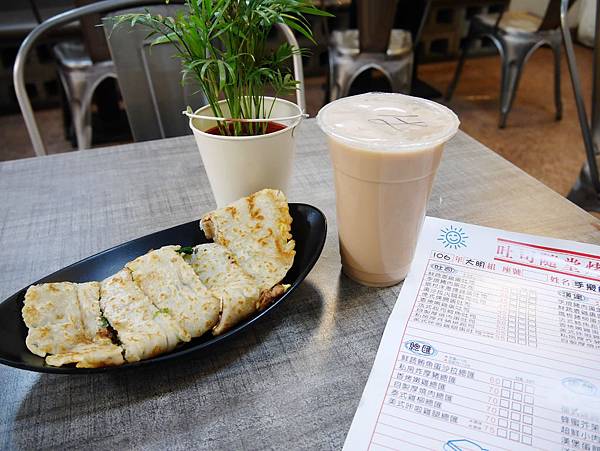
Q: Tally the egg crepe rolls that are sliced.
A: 5